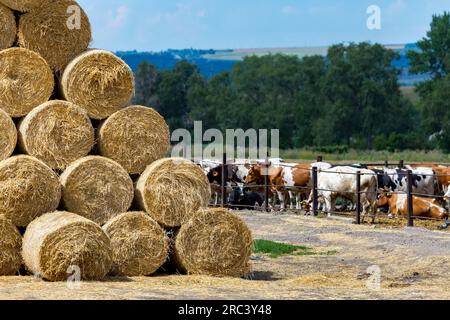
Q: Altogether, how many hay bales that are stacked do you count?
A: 15